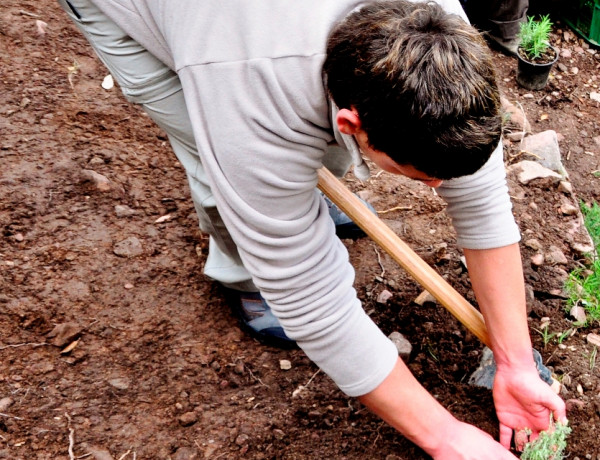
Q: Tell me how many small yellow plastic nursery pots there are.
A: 0